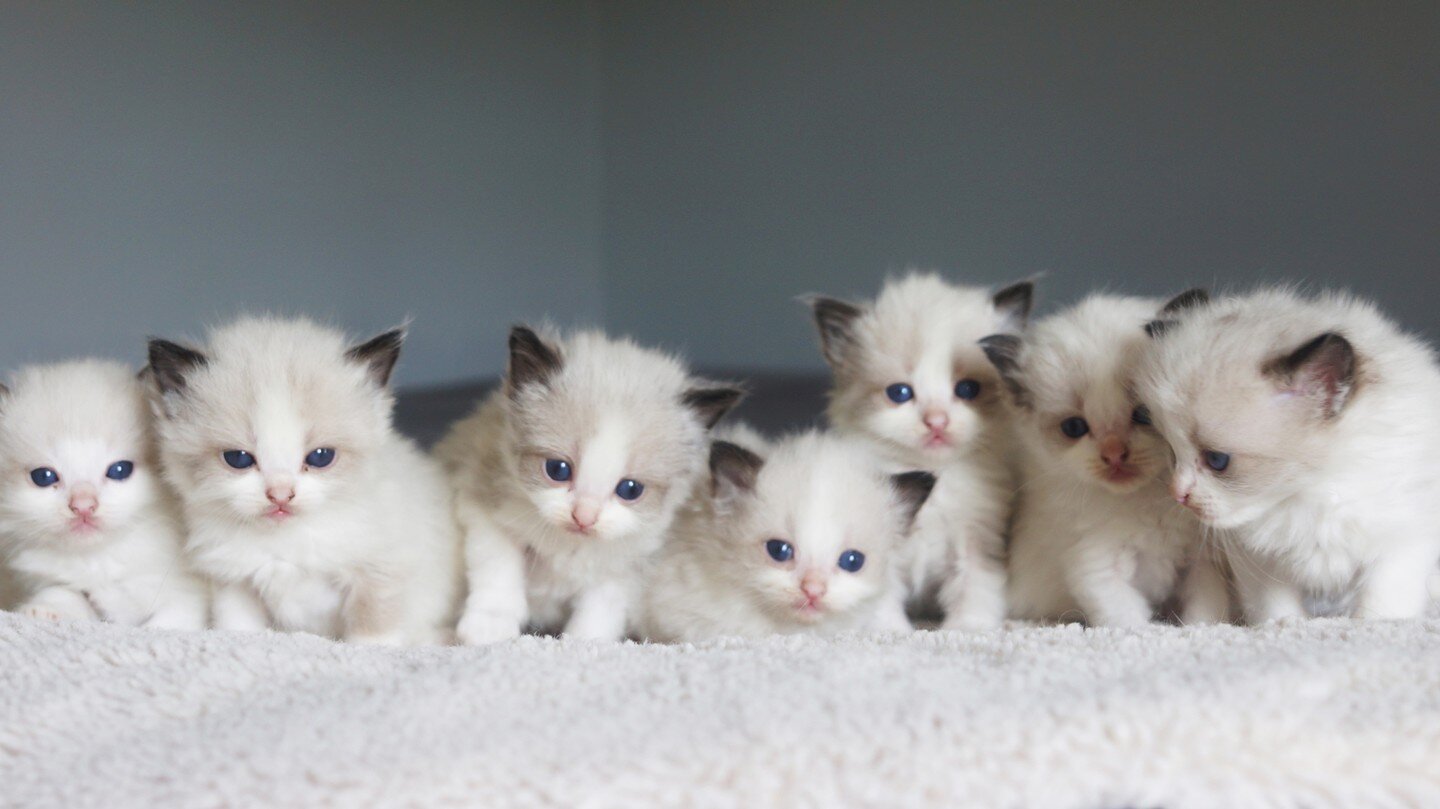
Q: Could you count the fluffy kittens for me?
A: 7